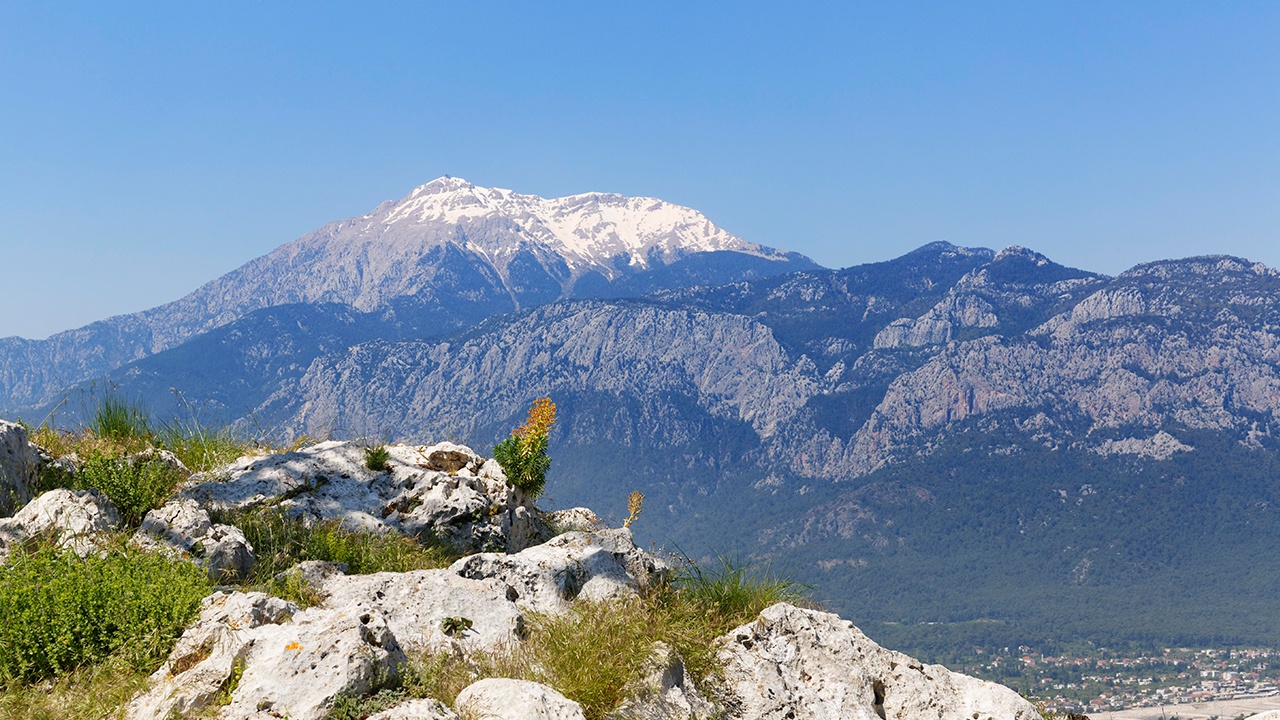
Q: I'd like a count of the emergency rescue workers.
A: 0